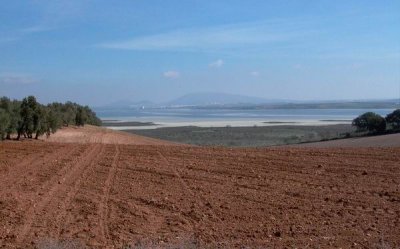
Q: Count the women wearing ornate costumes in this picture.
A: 0